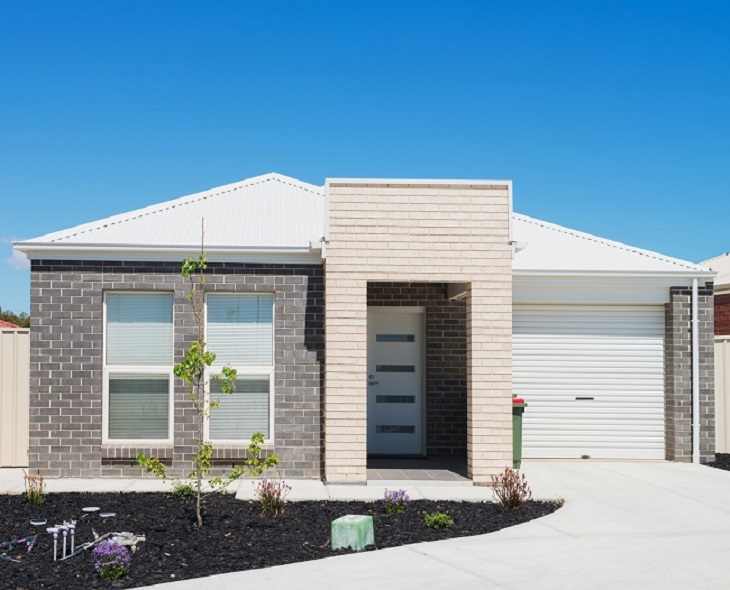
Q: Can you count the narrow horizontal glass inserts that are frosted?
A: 4